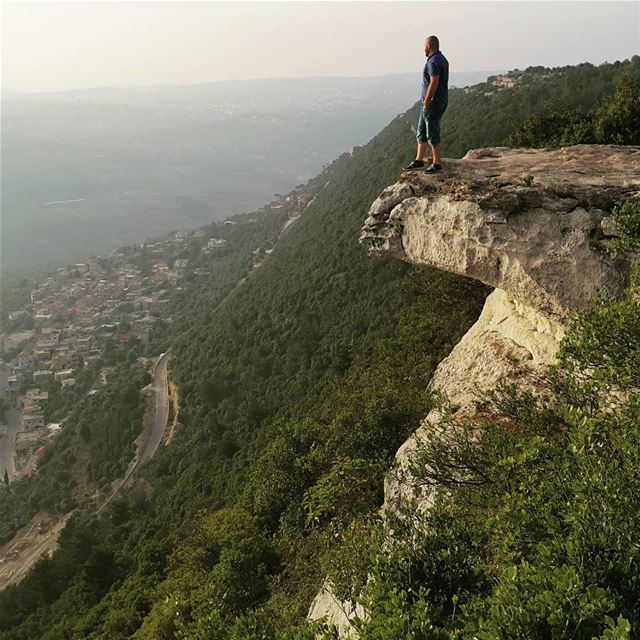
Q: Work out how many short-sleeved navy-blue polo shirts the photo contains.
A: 1